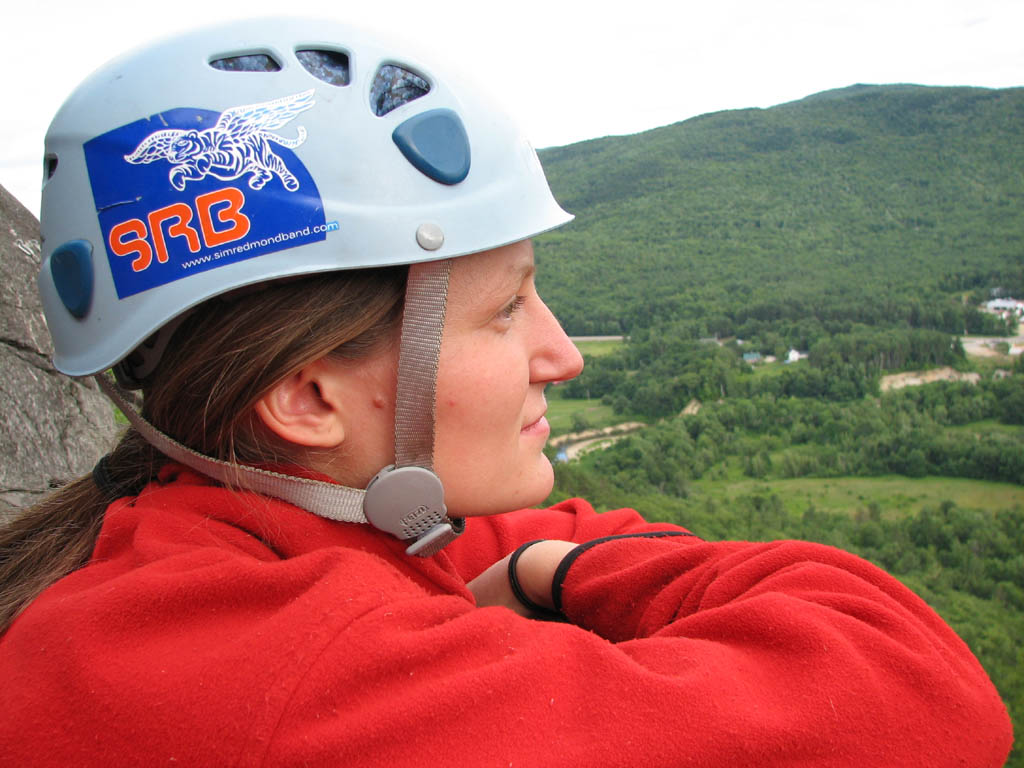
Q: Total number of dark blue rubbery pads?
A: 2